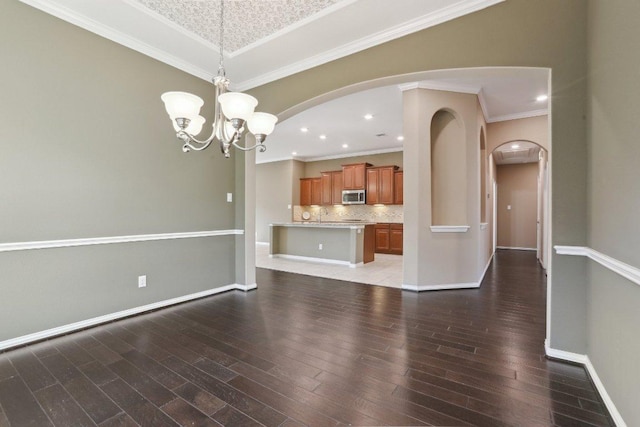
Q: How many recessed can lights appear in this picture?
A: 8